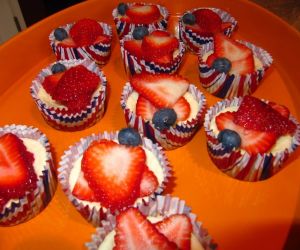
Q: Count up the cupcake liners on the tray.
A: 11